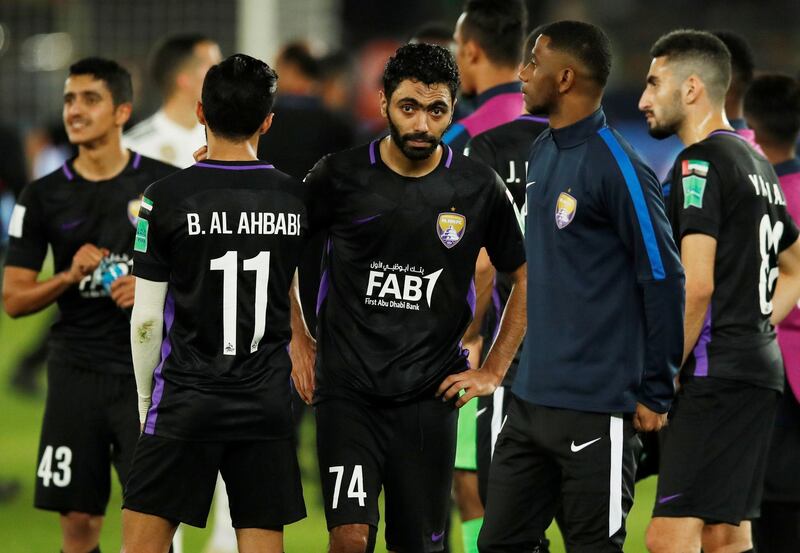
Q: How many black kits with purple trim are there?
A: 5